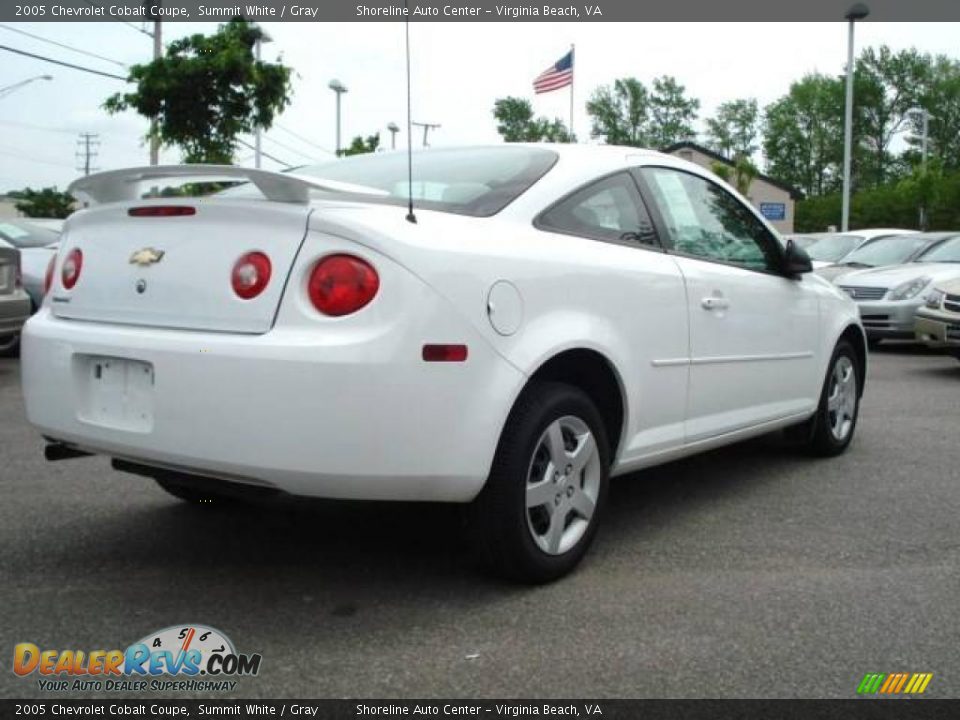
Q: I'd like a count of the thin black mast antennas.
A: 1